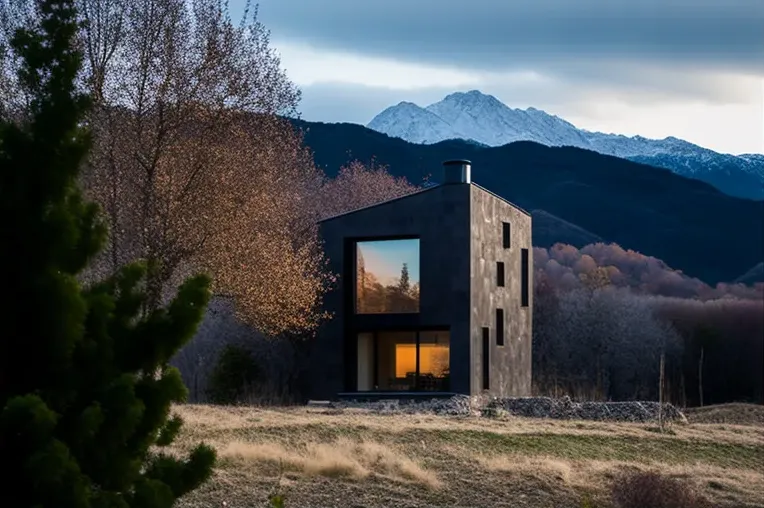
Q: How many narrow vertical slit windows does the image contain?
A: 5